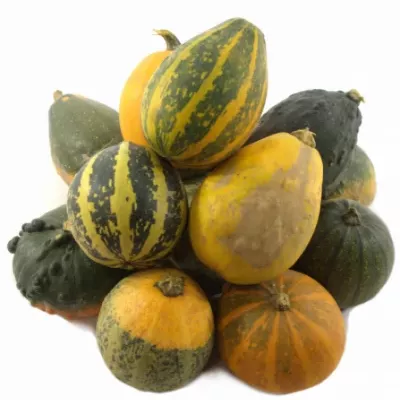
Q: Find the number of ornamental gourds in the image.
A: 11